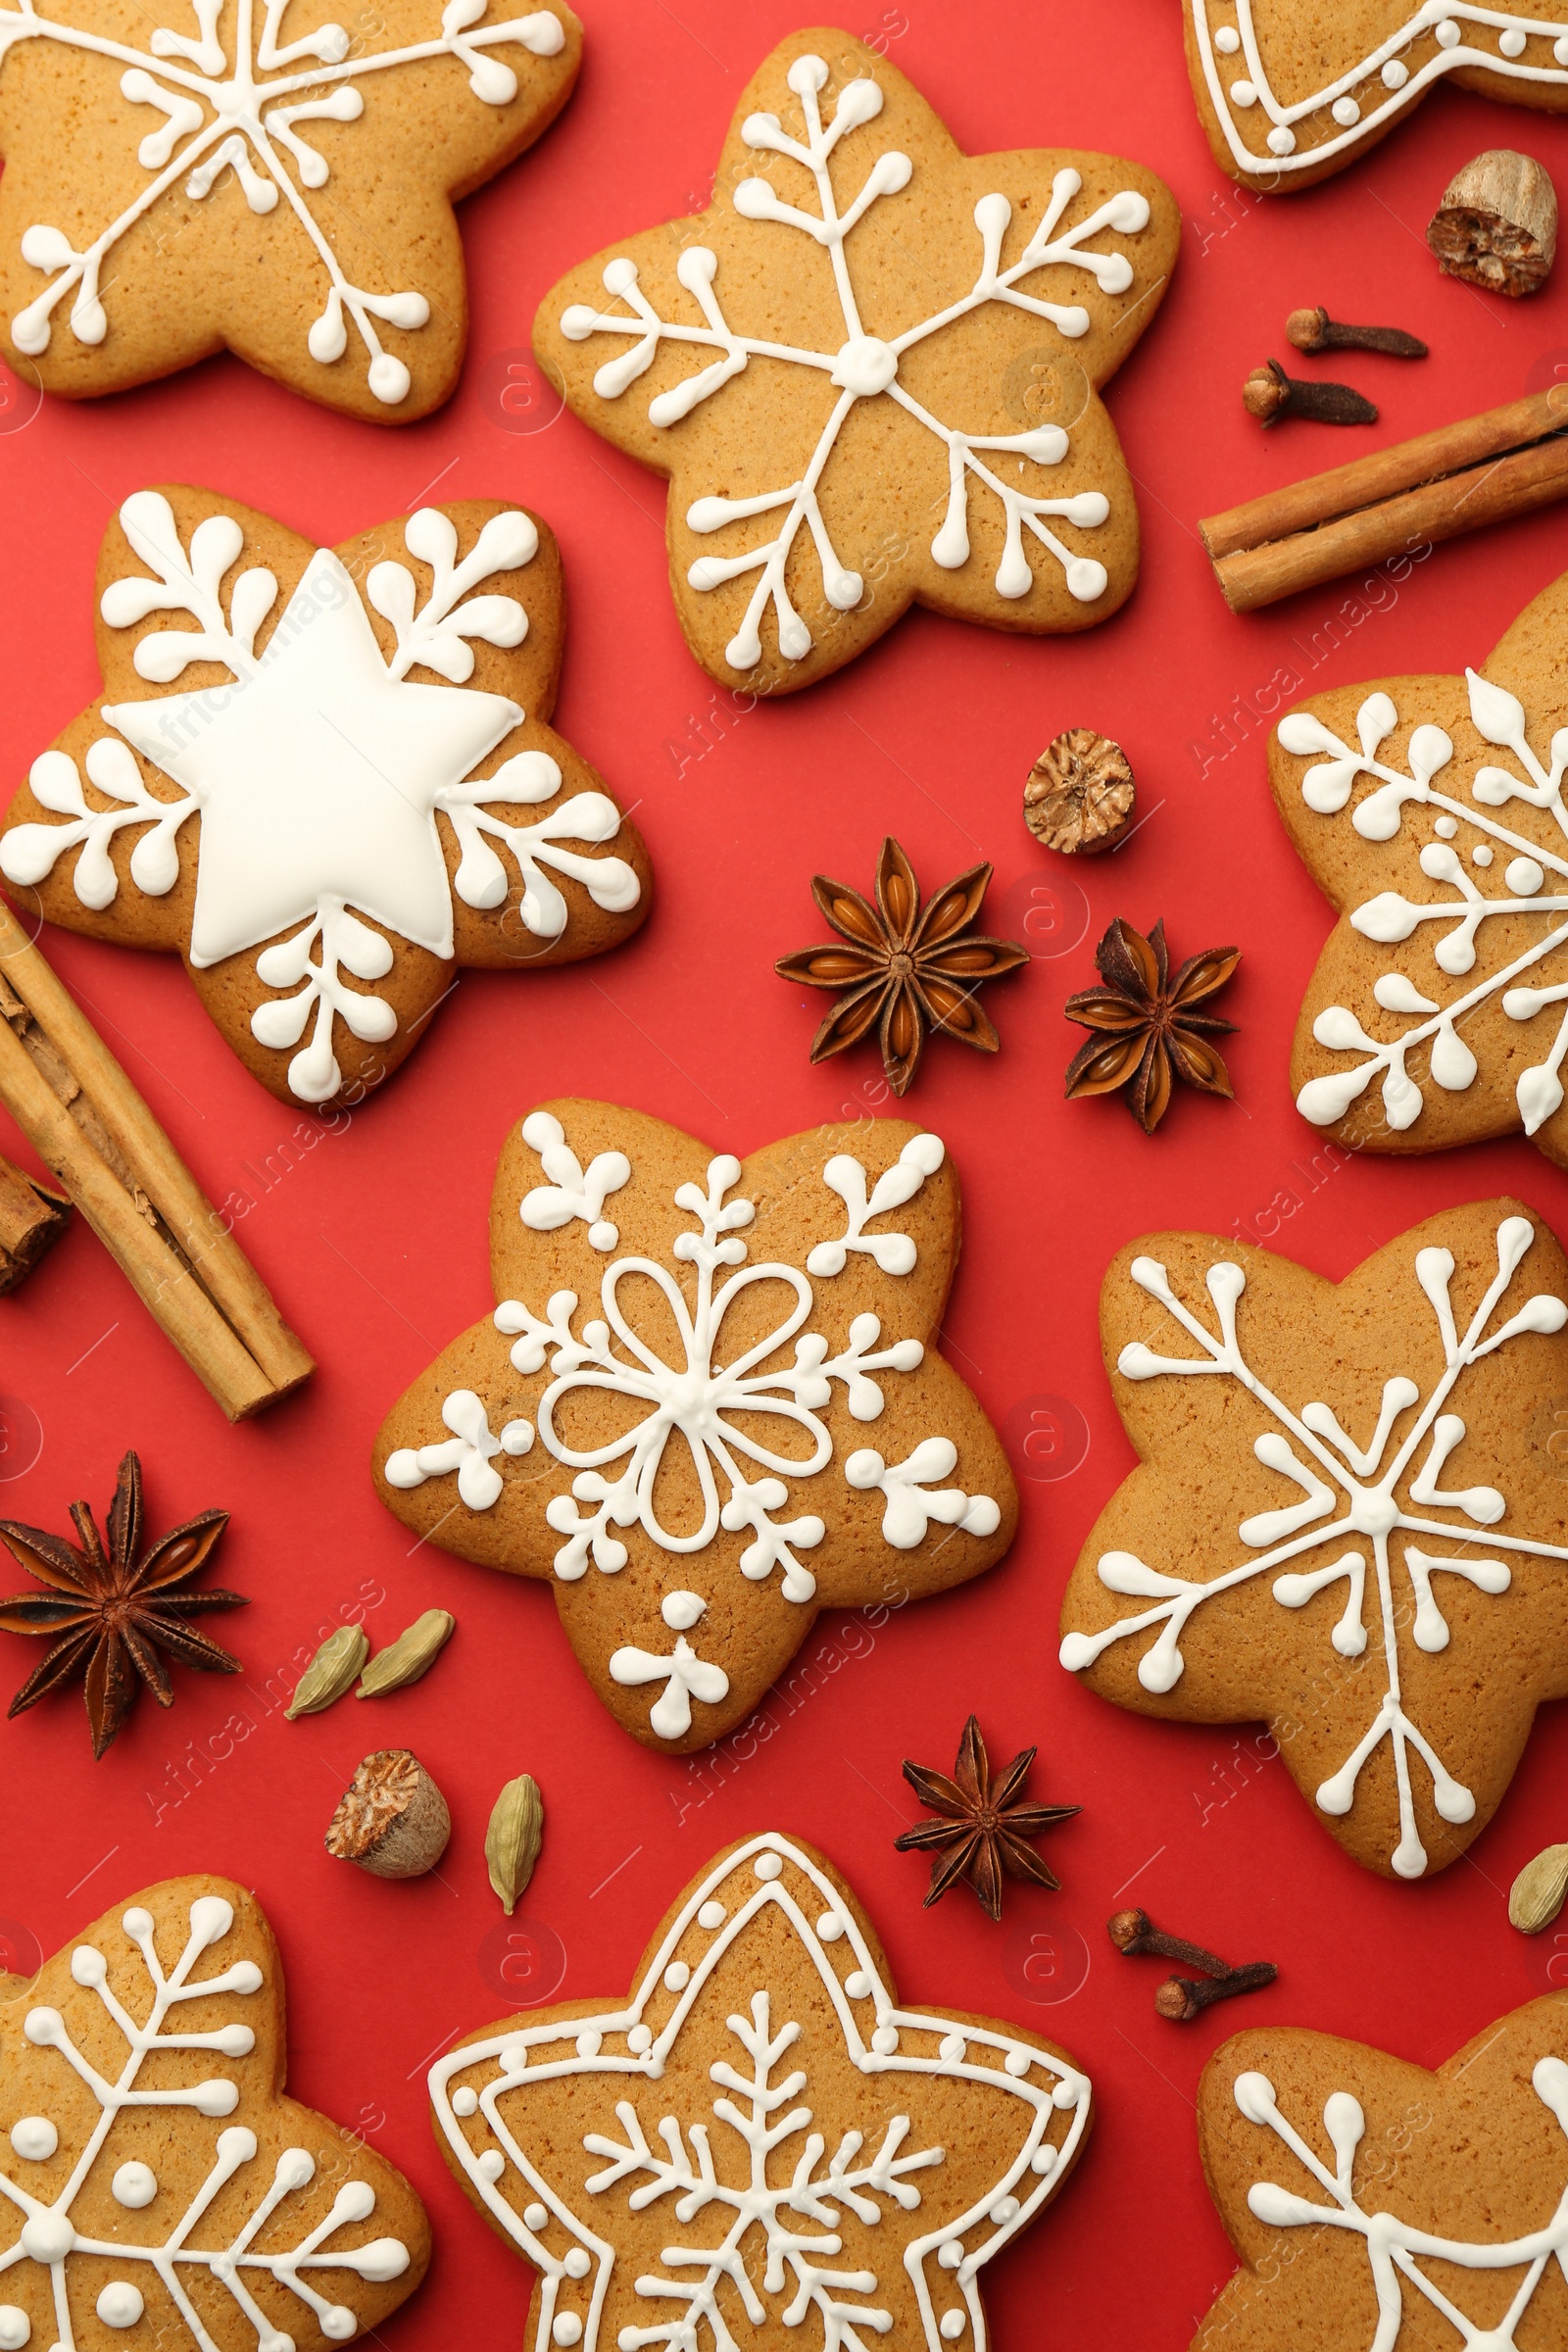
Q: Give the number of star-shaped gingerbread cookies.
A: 10